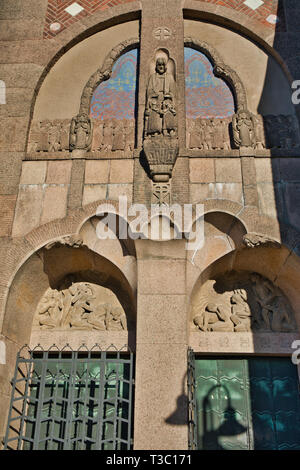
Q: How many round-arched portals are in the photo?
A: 2